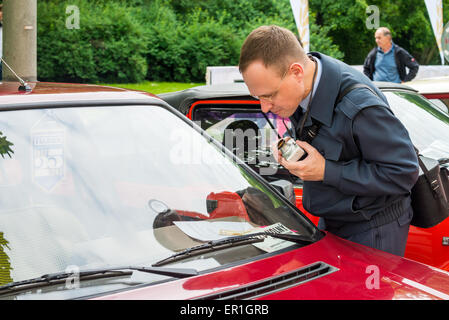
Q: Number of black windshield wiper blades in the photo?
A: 2